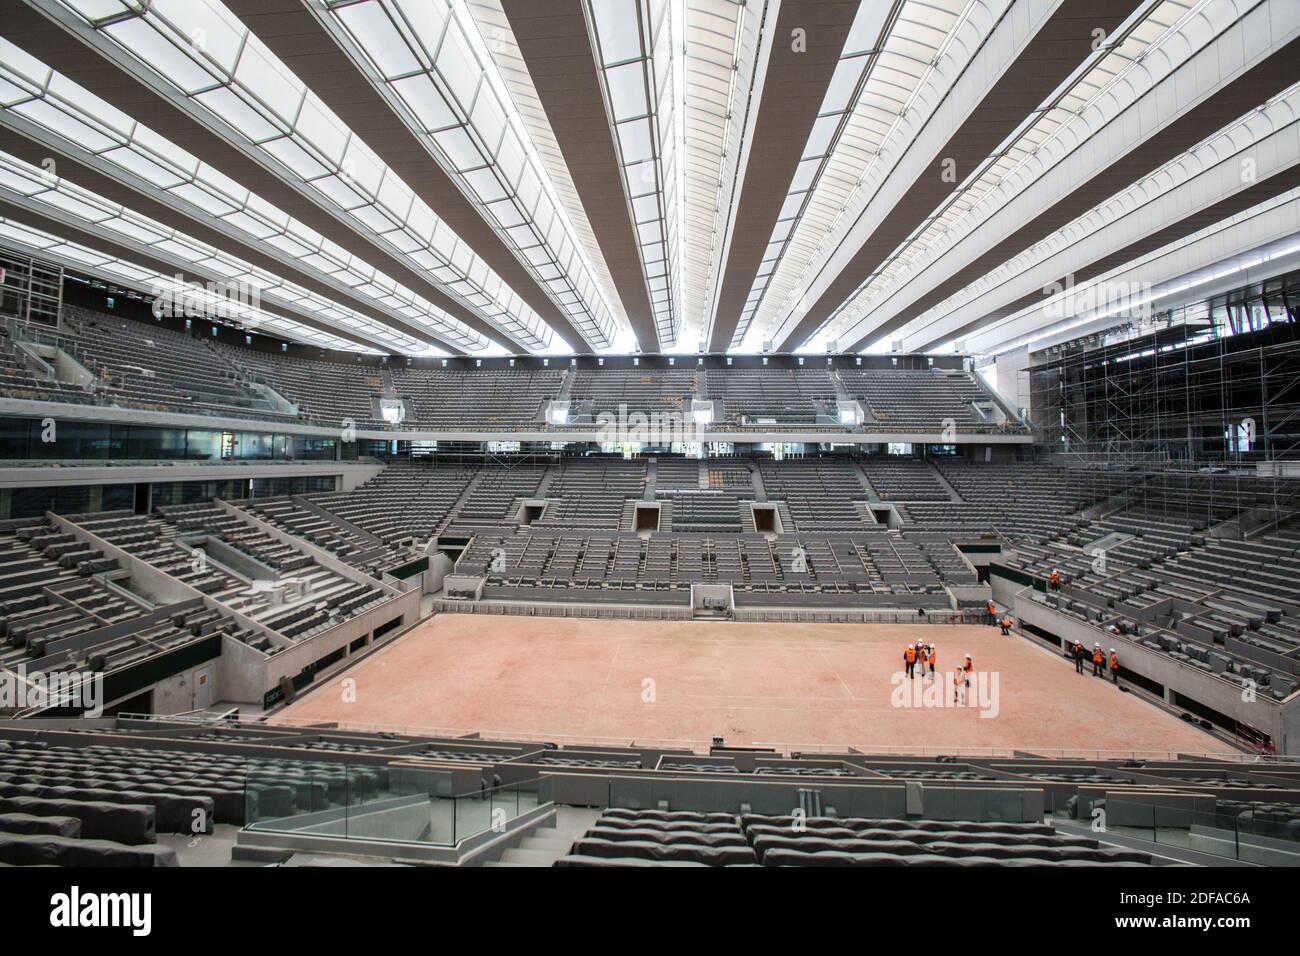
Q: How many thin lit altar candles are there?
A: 0